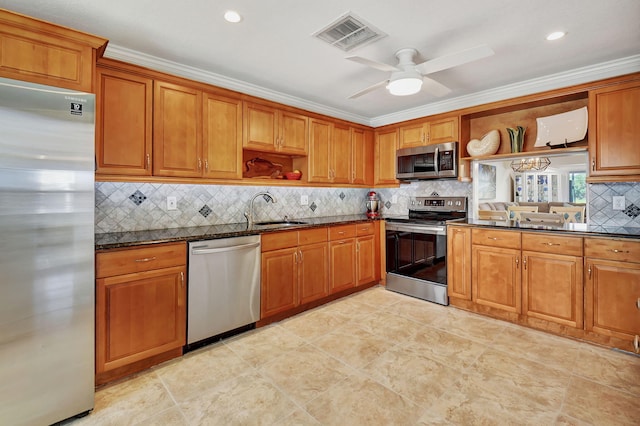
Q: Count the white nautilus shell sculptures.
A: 1